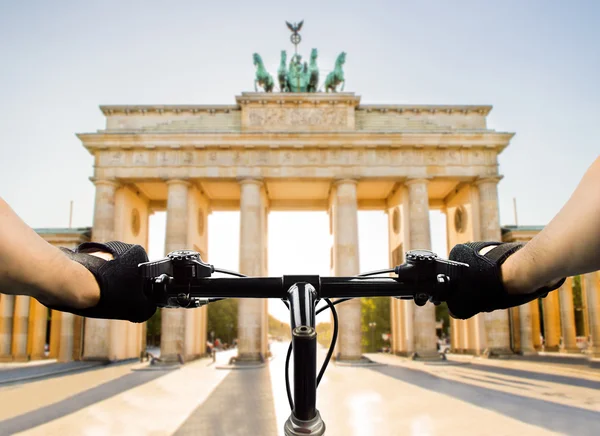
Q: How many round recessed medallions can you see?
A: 4